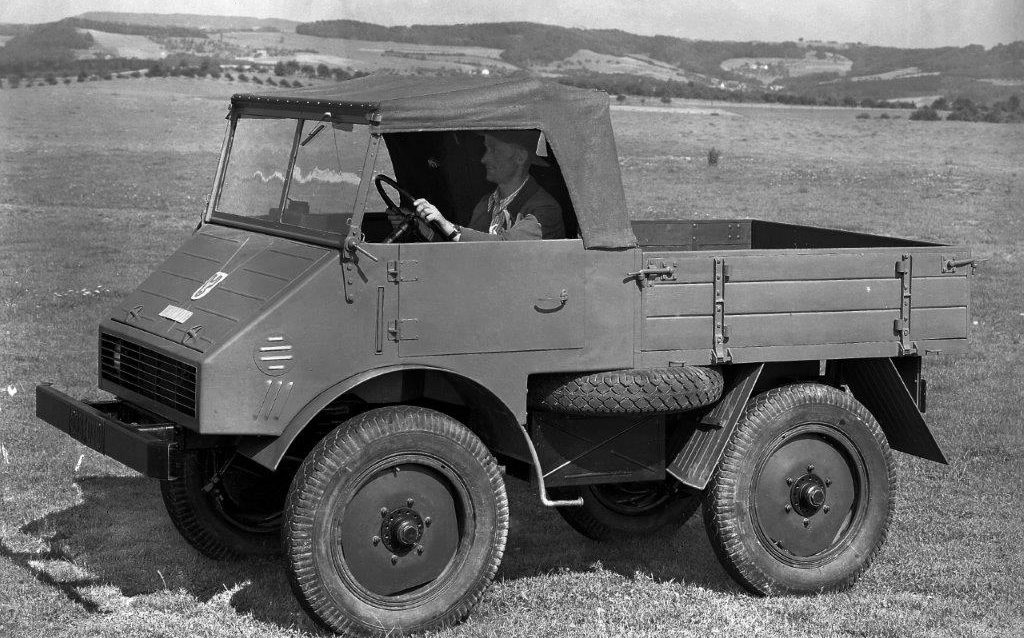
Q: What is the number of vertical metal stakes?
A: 2